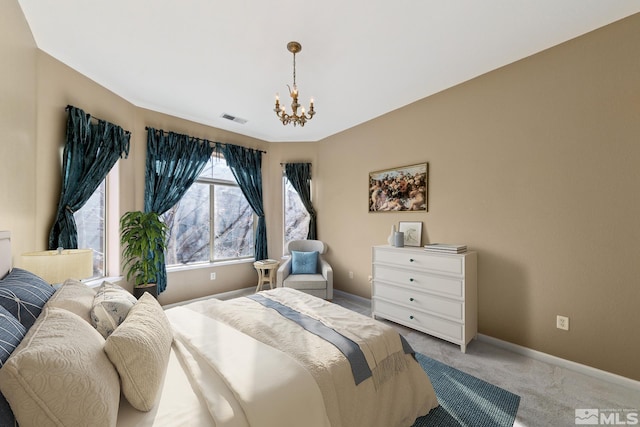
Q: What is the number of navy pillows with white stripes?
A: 2